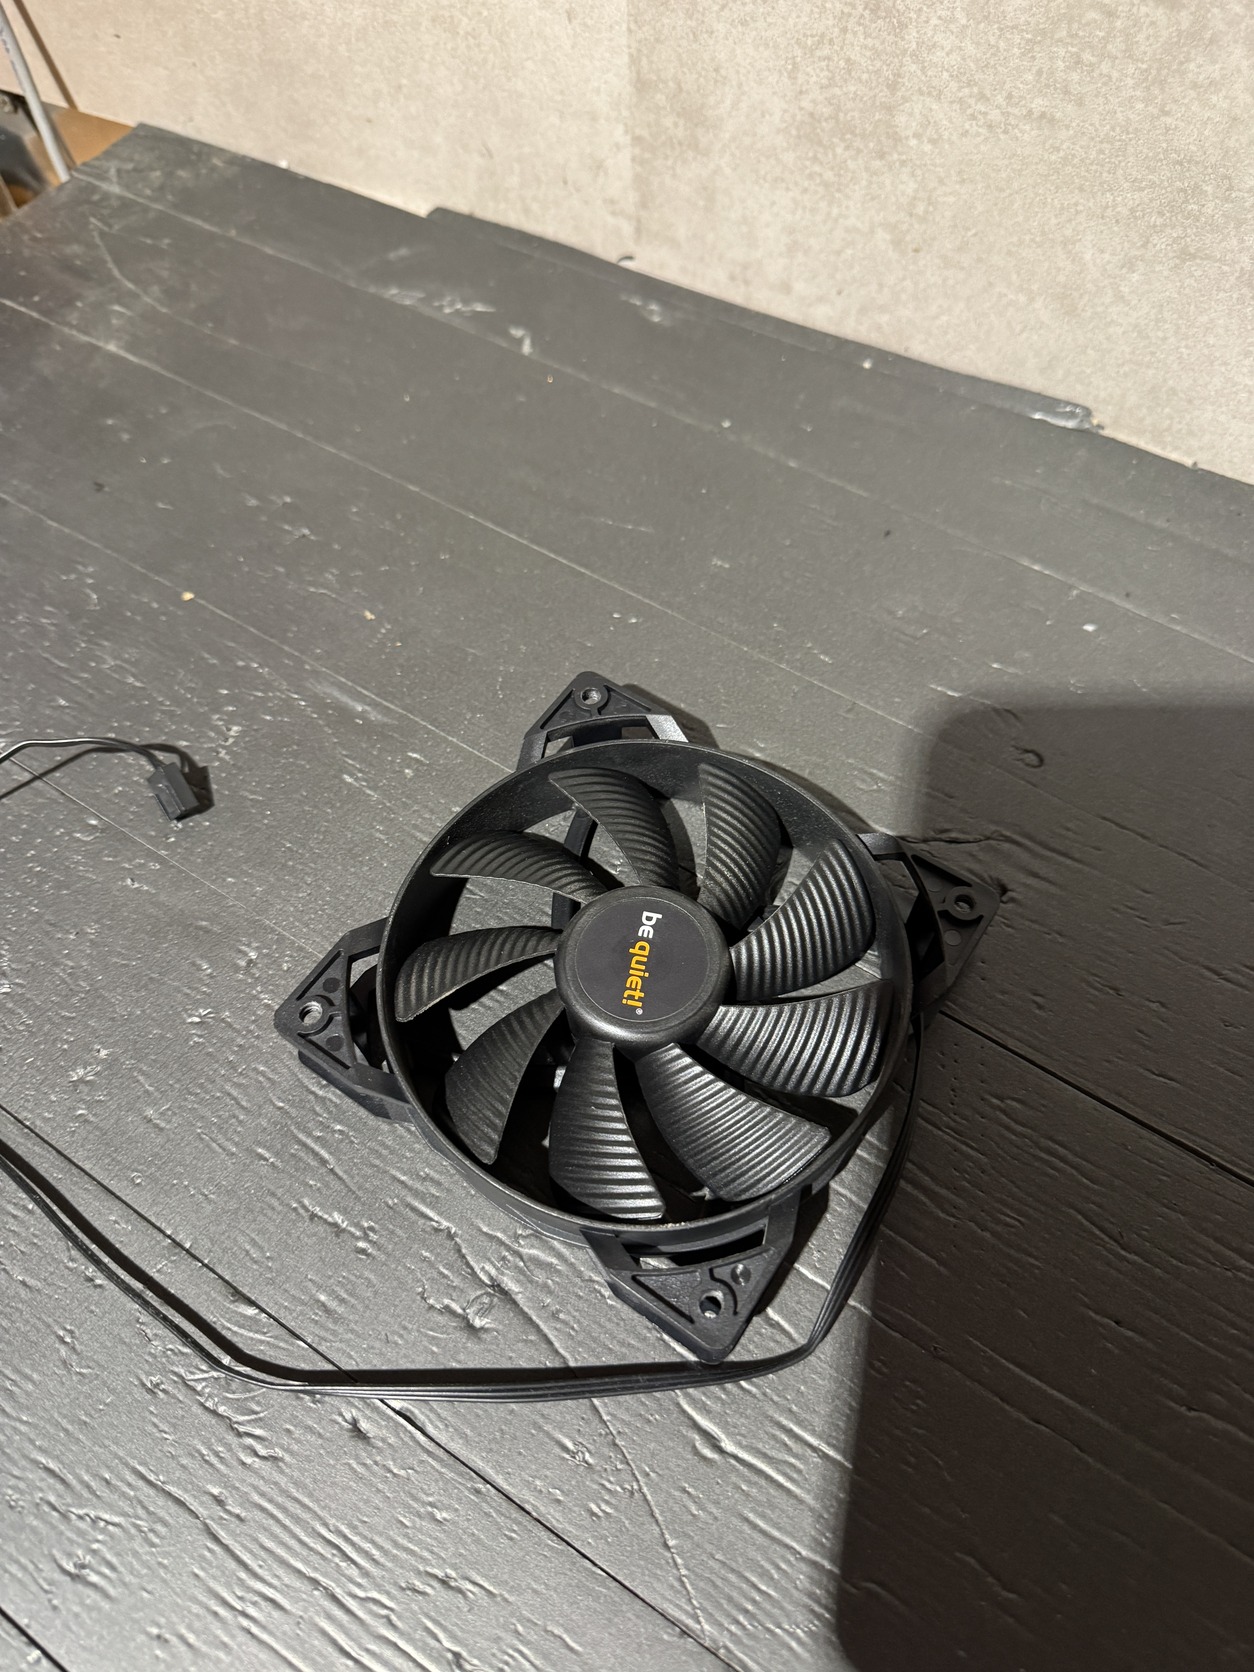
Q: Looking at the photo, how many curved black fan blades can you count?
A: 9